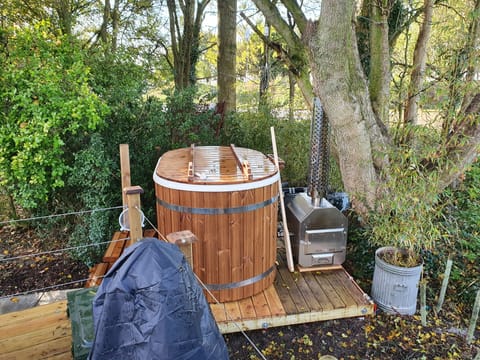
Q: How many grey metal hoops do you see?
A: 2